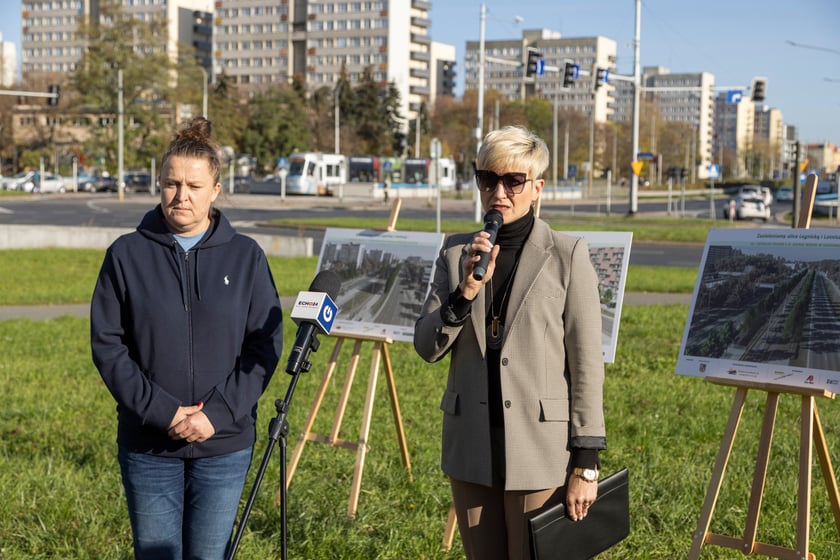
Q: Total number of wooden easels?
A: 3